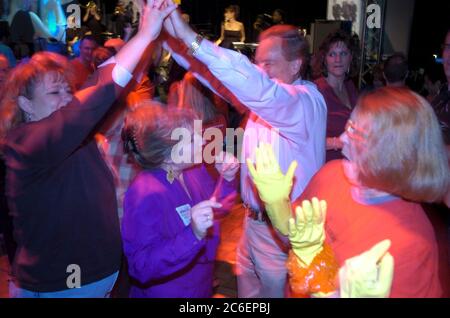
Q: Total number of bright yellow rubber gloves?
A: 3